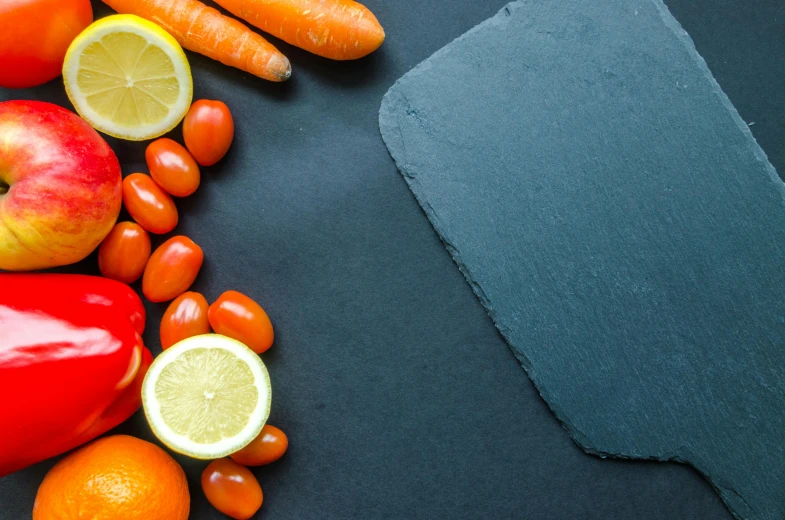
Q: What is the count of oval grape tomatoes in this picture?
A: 9